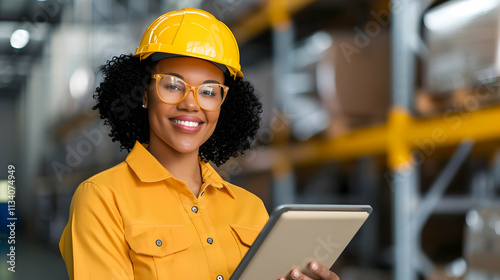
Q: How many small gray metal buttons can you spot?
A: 4